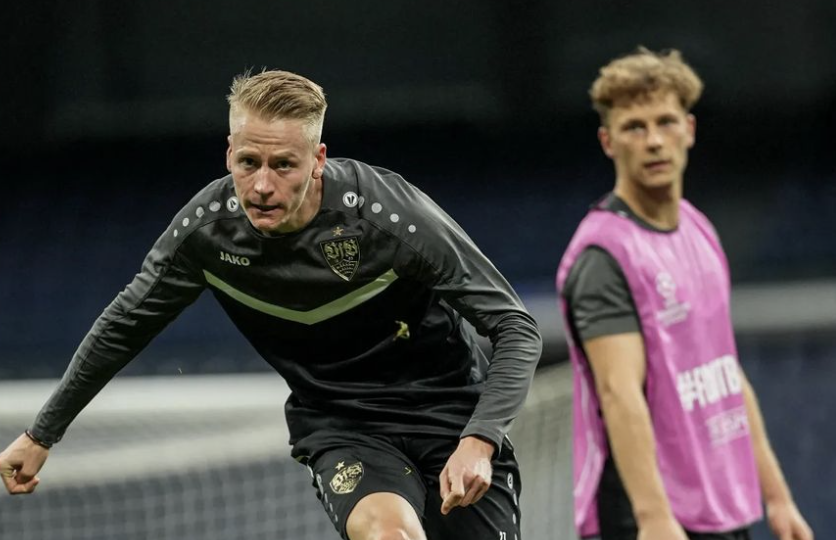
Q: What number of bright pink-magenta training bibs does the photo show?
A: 1